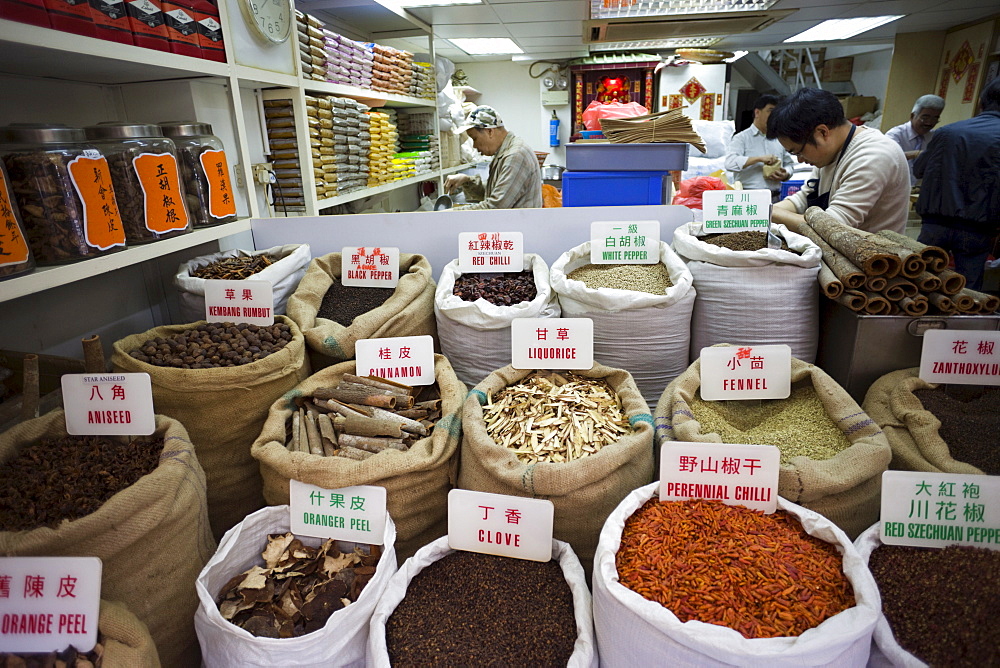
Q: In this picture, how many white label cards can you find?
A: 15